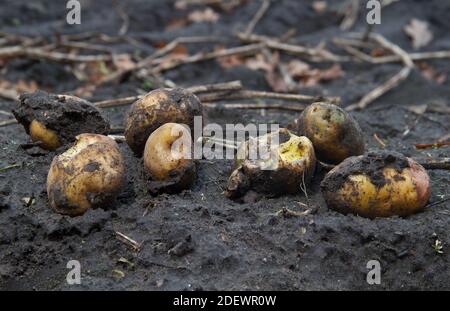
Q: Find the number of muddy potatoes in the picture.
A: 7